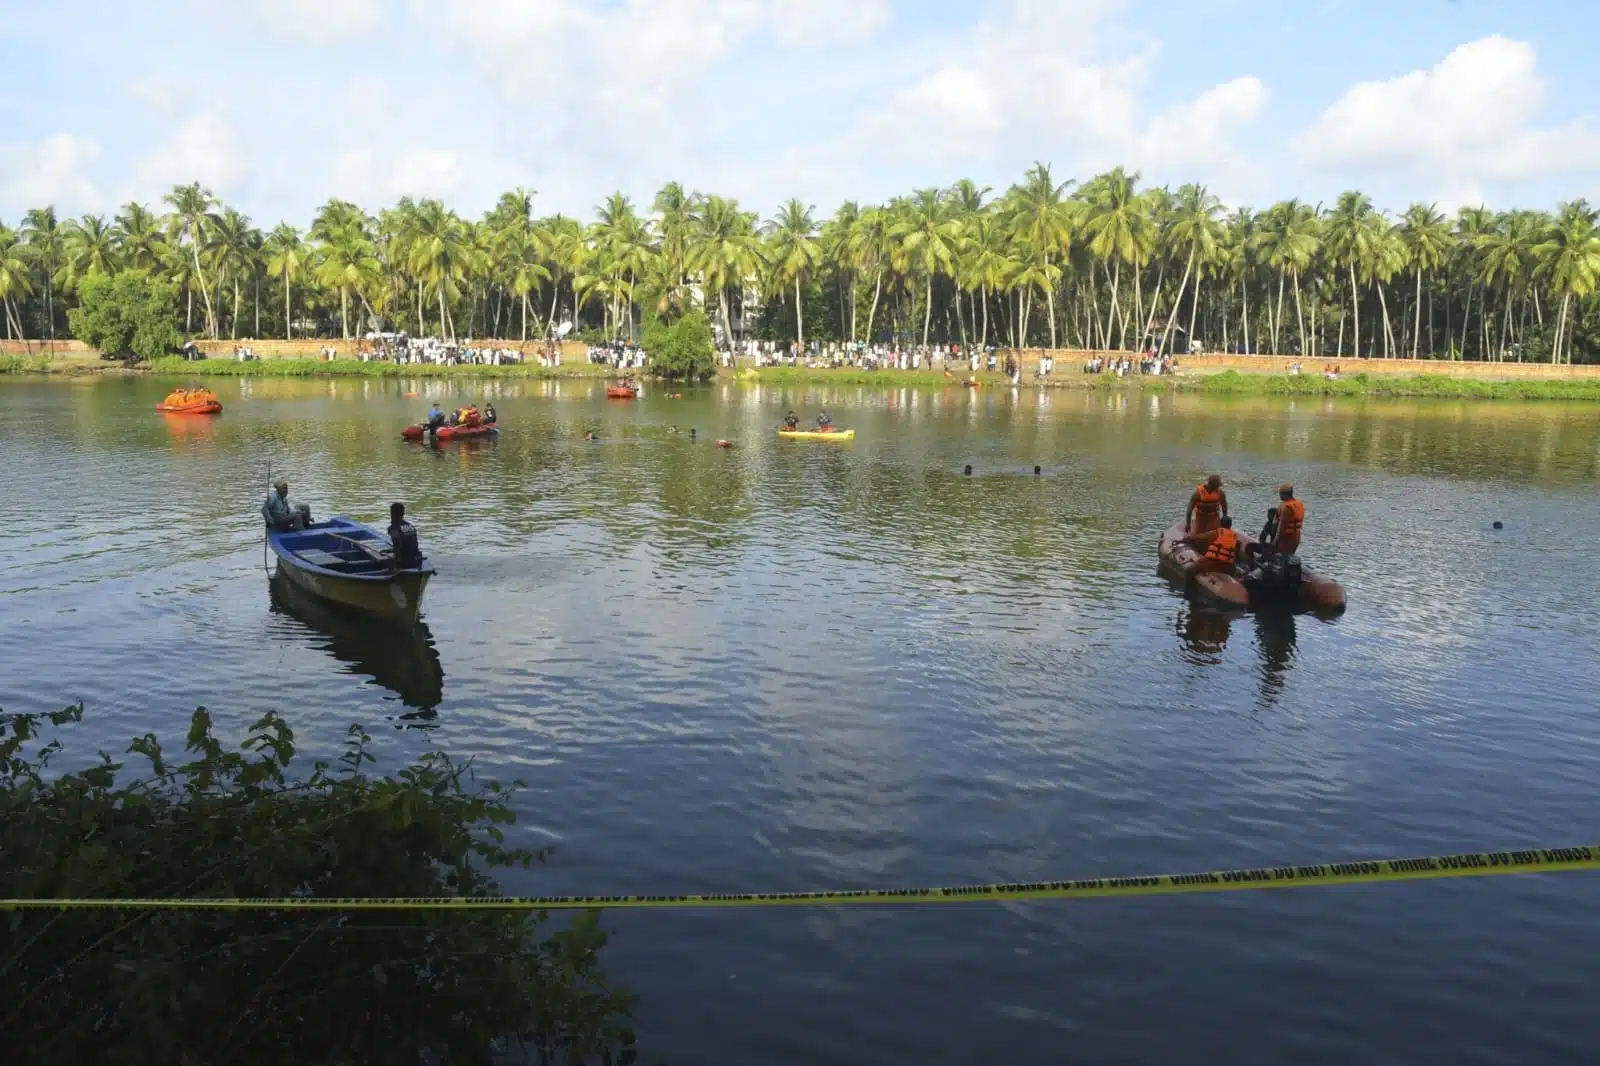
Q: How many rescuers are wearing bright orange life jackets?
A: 3